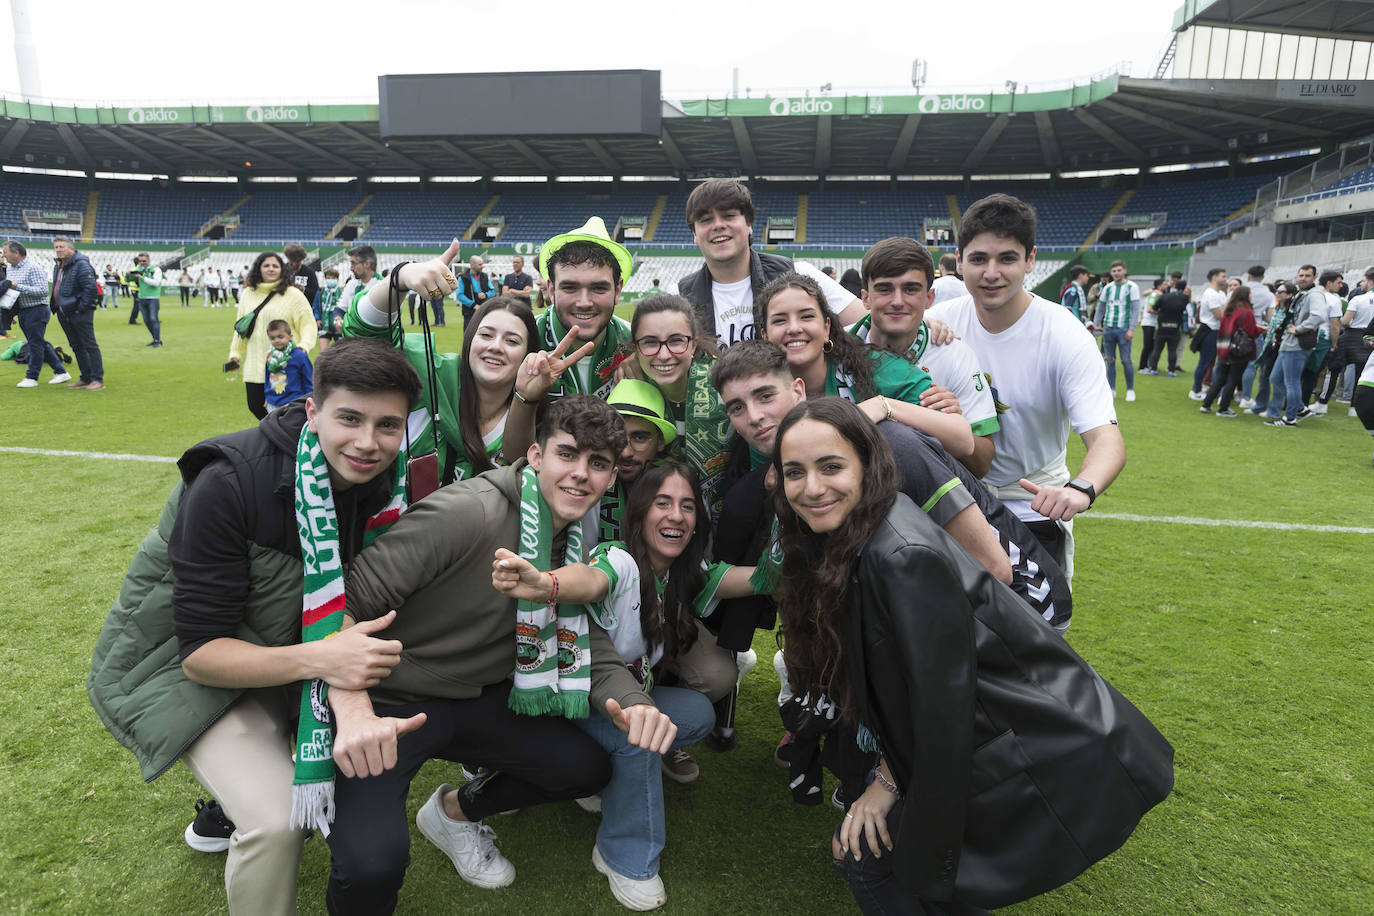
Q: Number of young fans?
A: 13